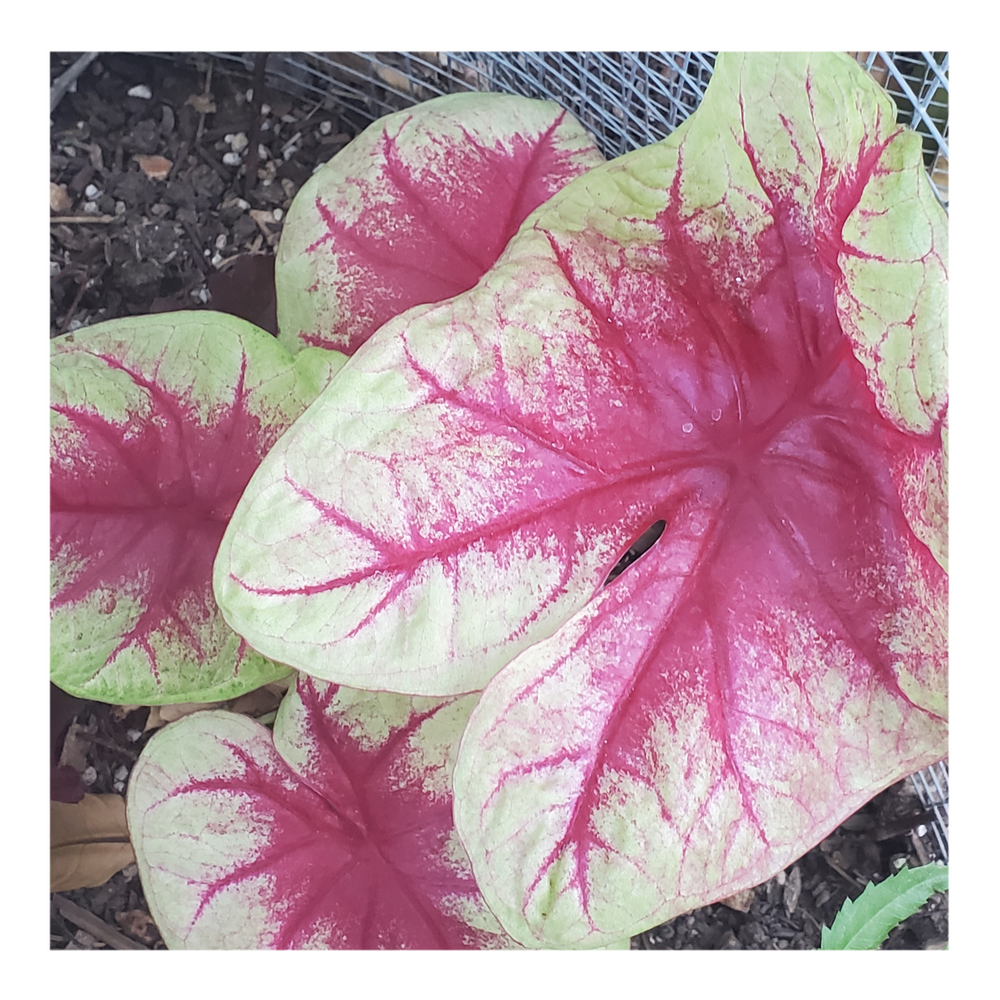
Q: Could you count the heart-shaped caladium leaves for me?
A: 4